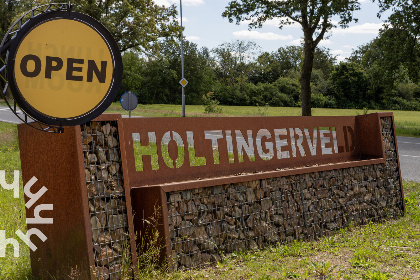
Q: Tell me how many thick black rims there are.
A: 1